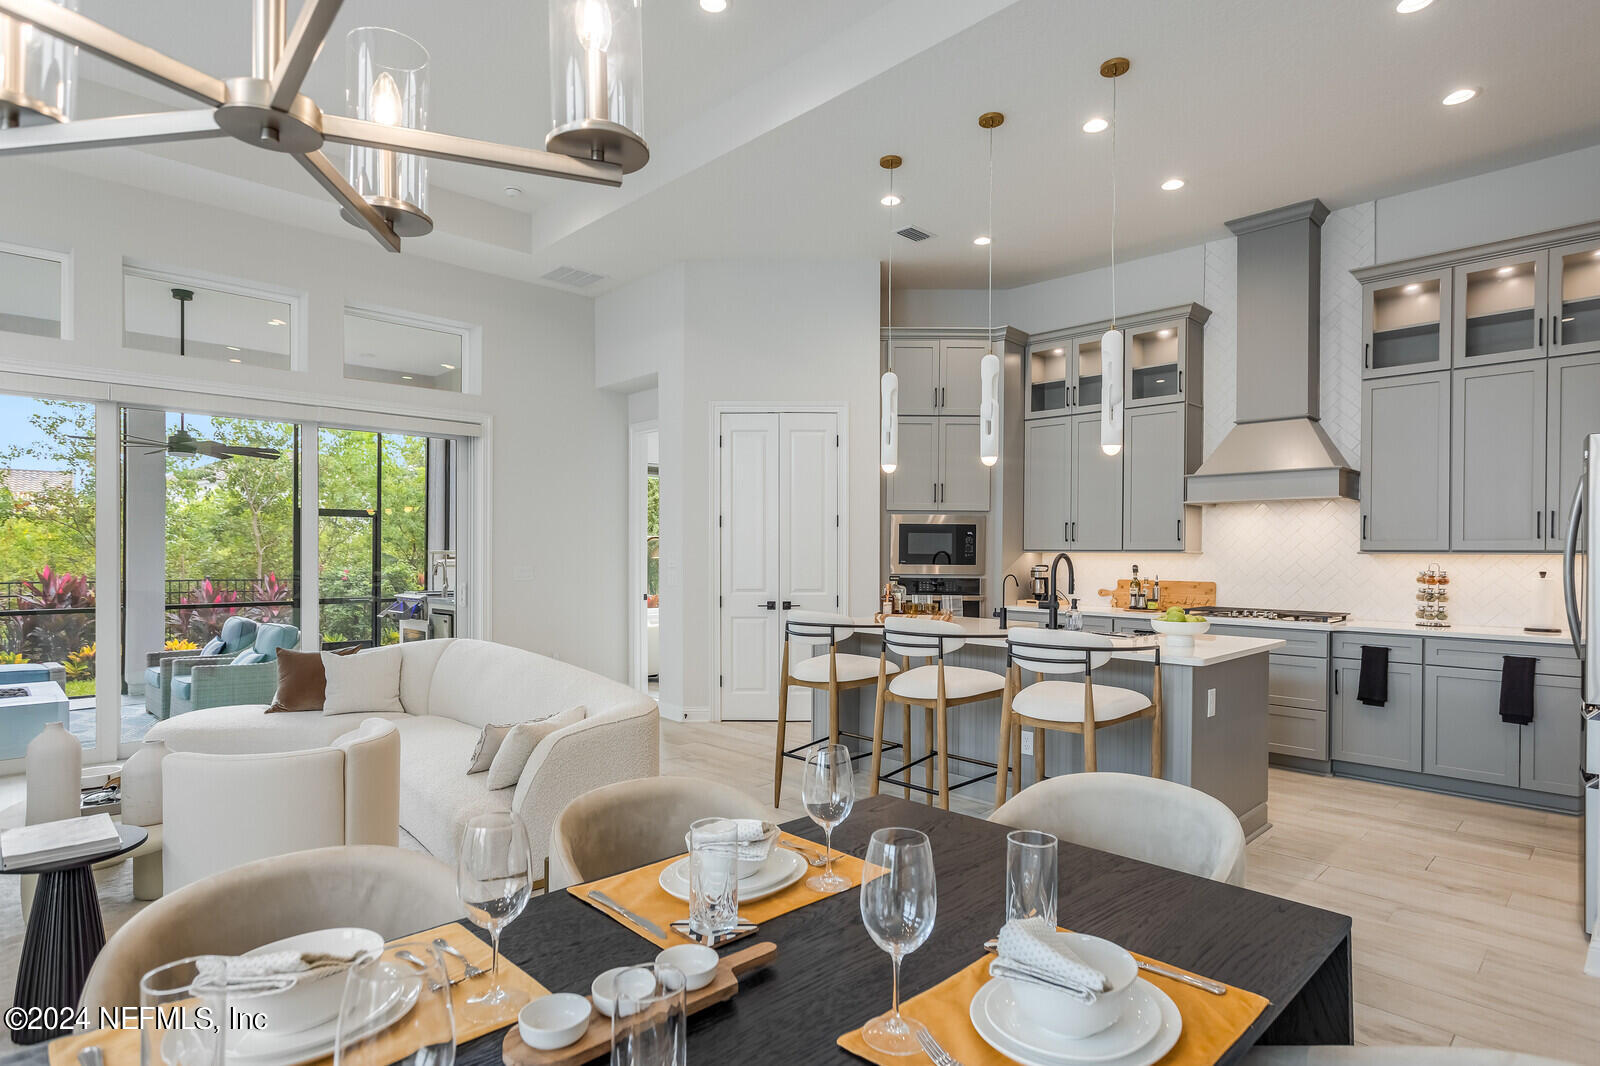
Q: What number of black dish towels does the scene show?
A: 2